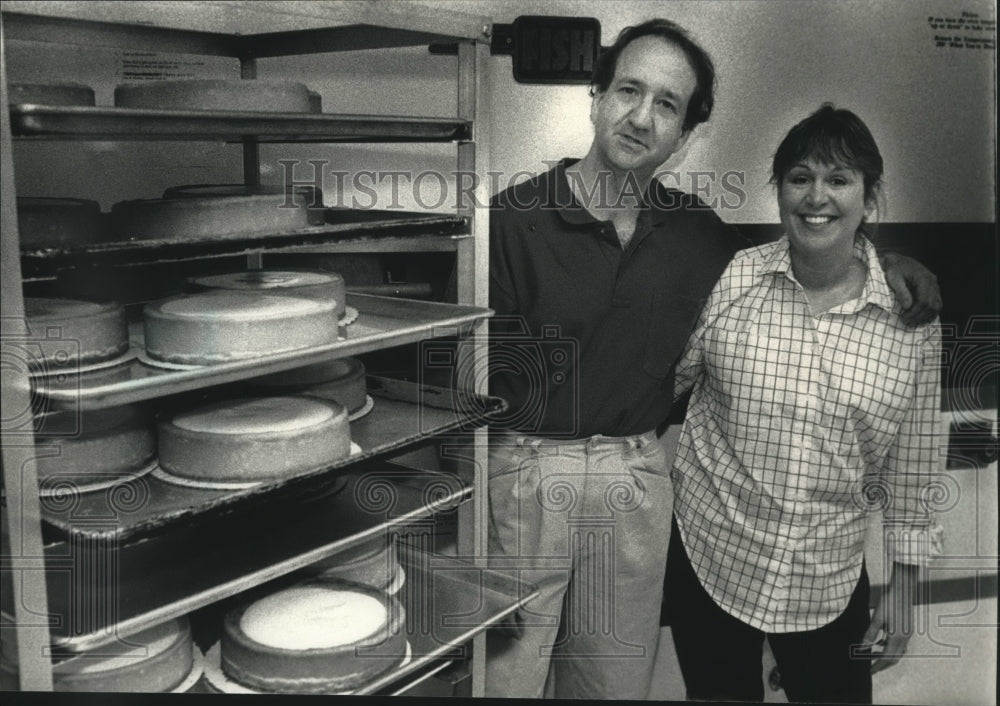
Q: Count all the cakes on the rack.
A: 15